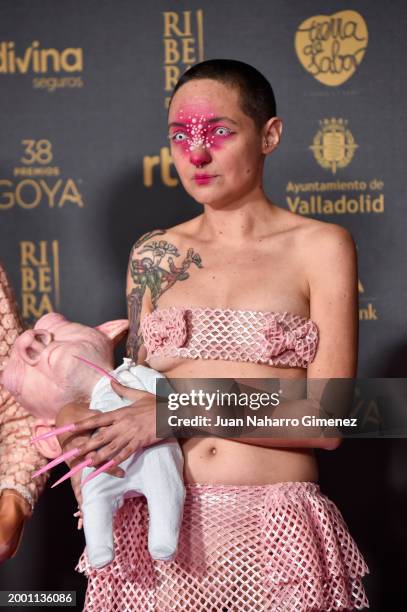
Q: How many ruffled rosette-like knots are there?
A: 2